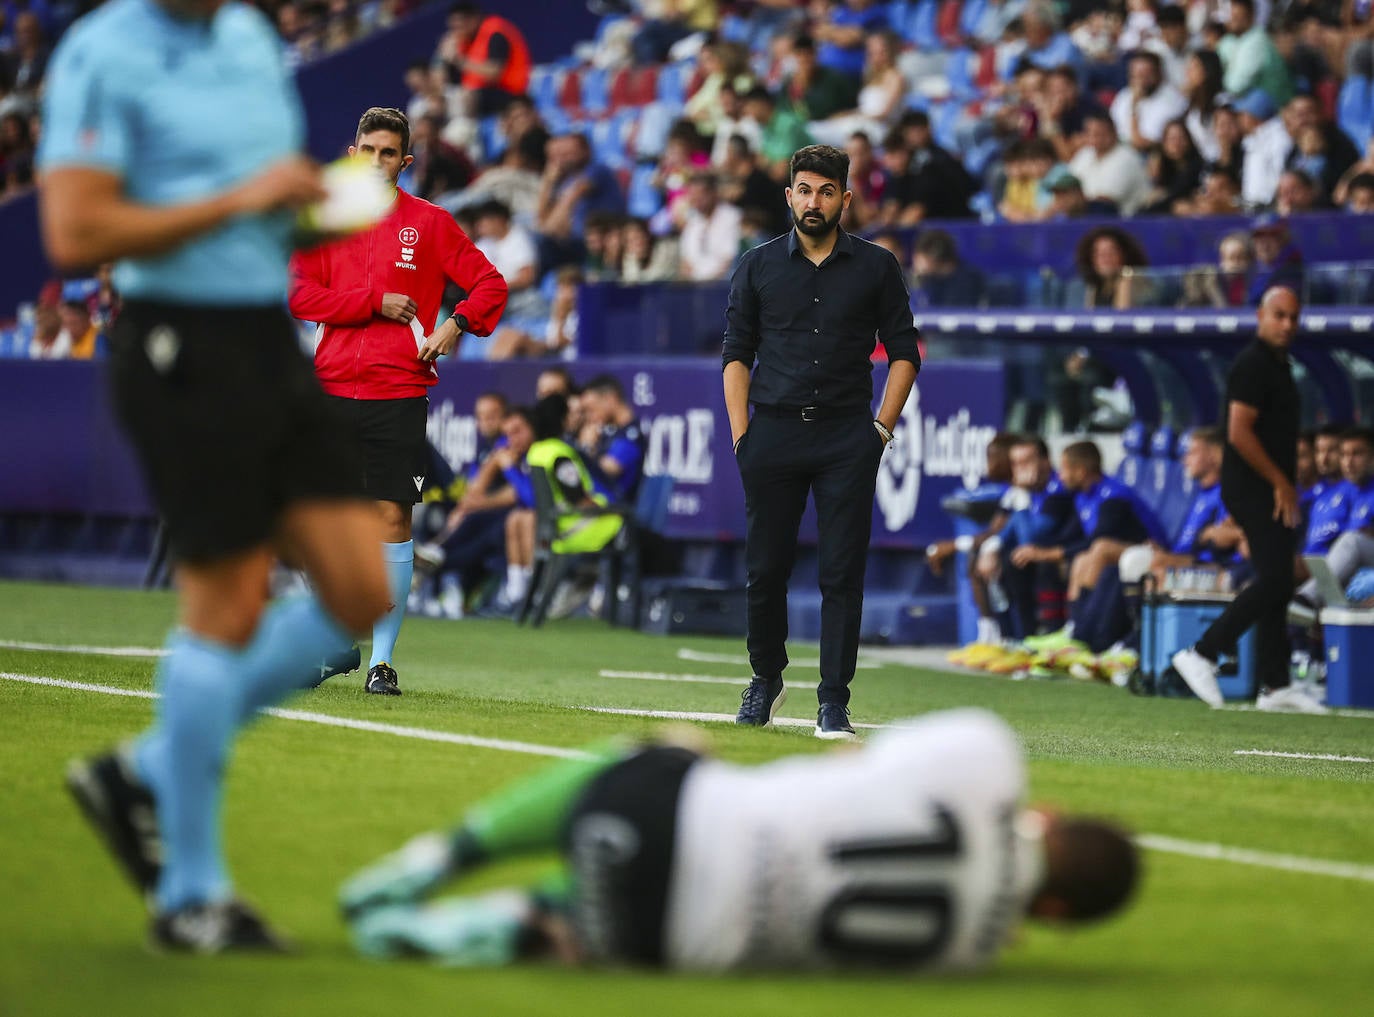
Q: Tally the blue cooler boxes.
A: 2